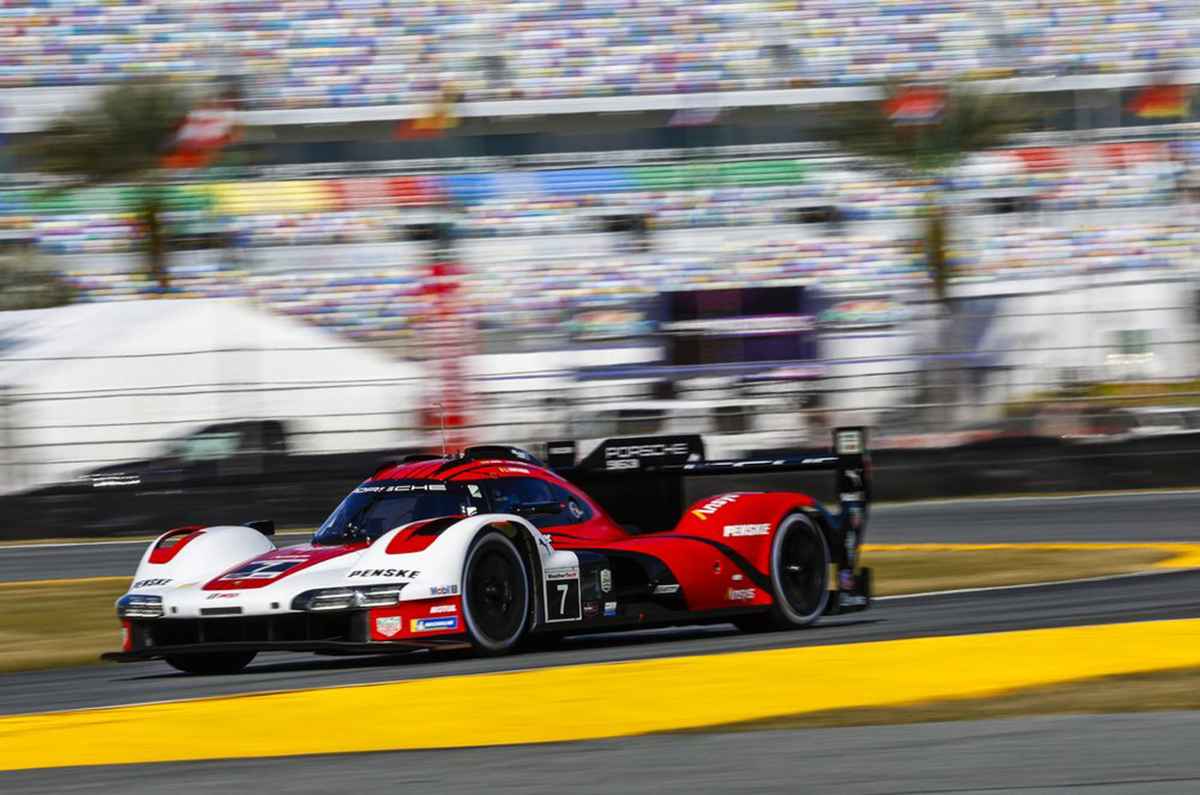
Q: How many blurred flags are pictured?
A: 5